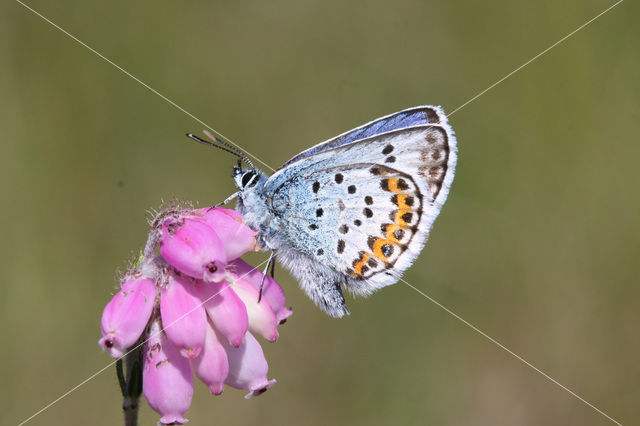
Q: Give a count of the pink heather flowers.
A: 10